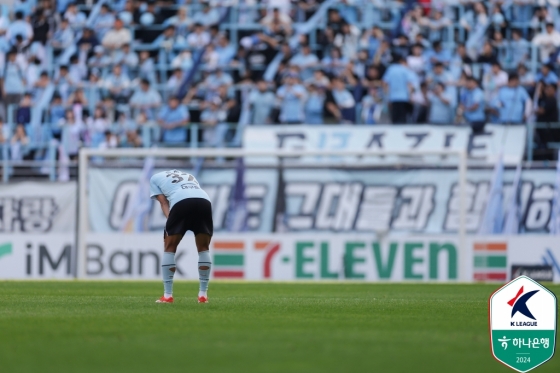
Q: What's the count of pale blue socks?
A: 2